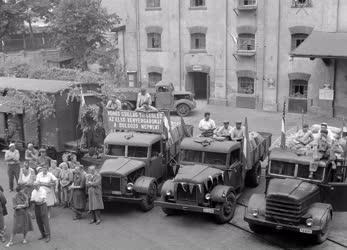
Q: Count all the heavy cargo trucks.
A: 4